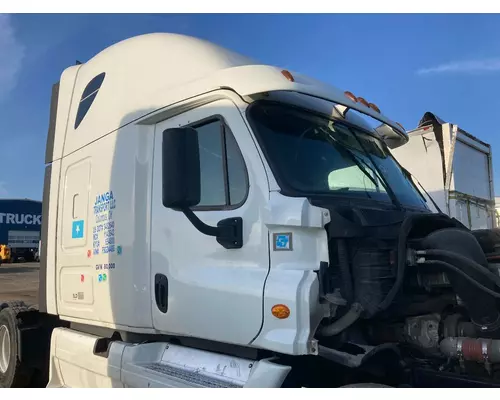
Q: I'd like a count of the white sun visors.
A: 1